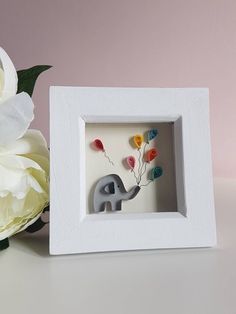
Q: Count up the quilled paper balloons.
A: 6